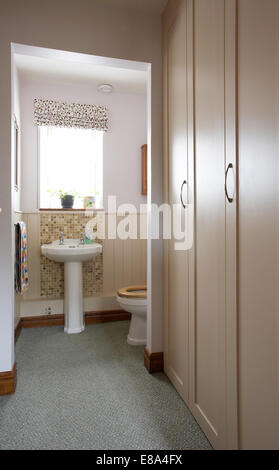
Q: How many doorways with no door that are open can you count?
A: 1